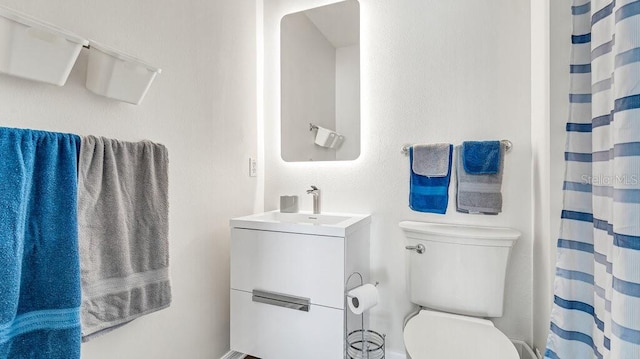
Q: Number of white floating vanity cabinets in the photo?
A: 1